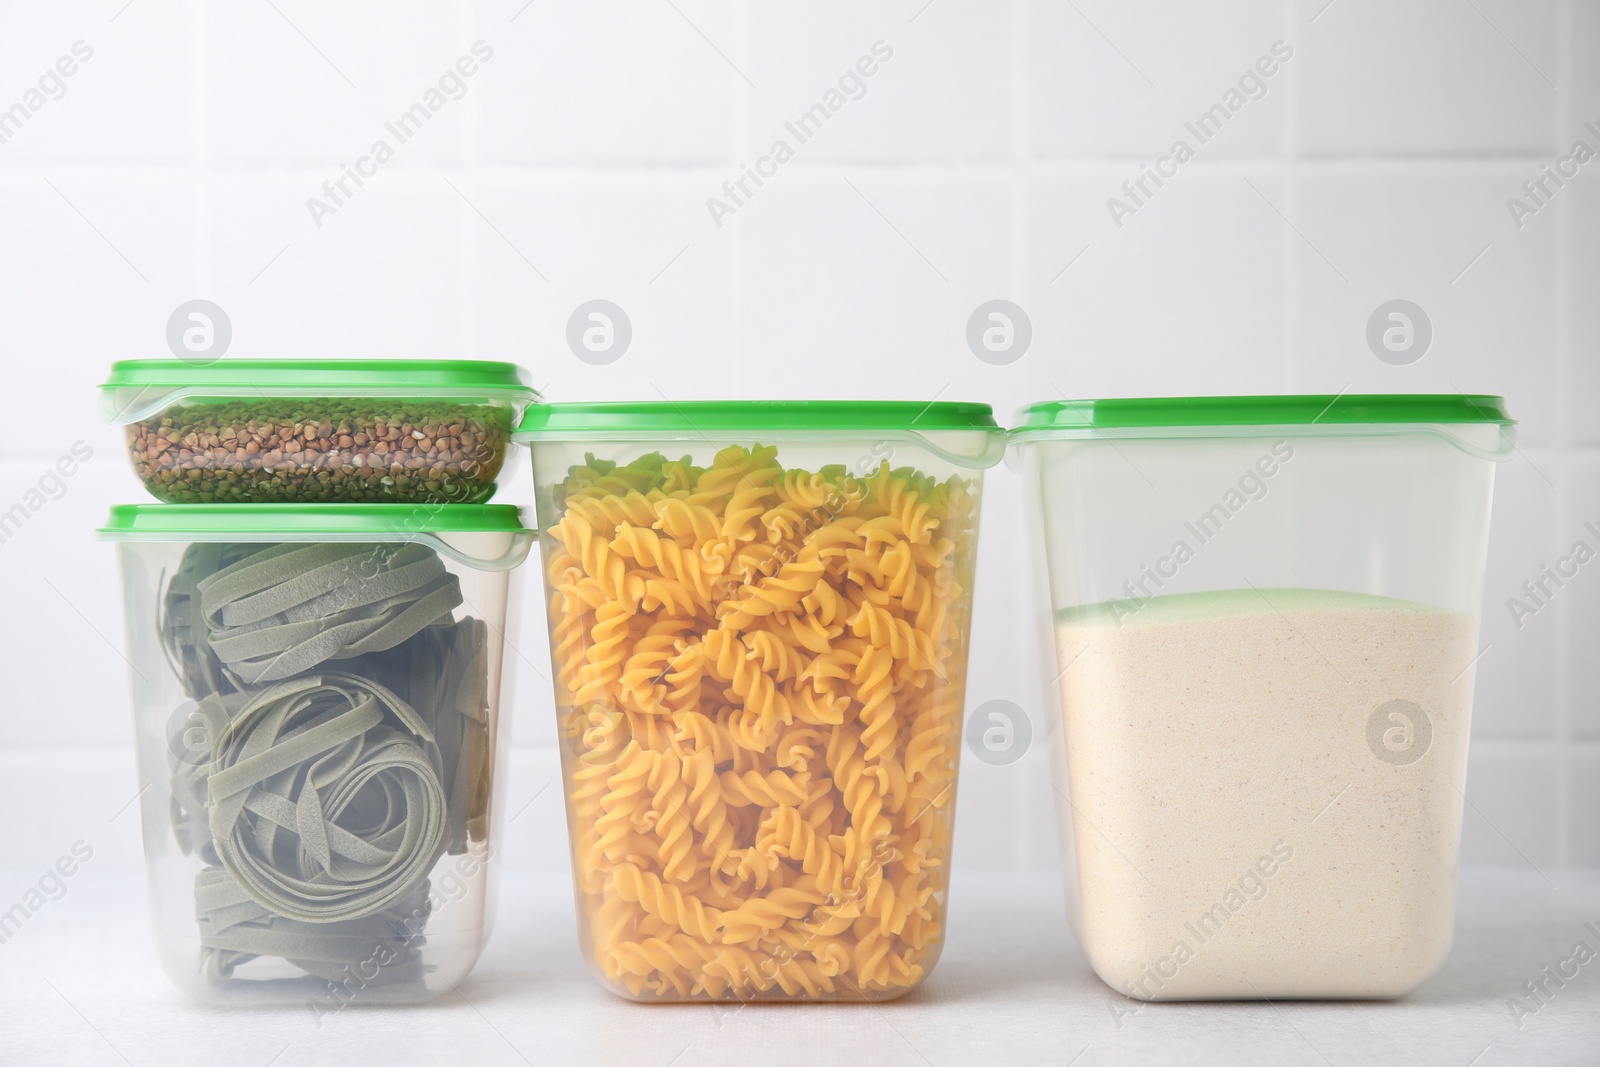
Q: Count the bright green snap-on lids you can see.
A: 4